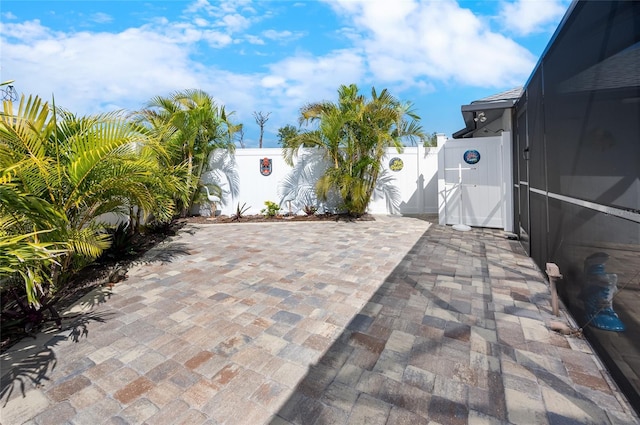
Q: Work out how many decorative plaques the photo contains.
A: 3